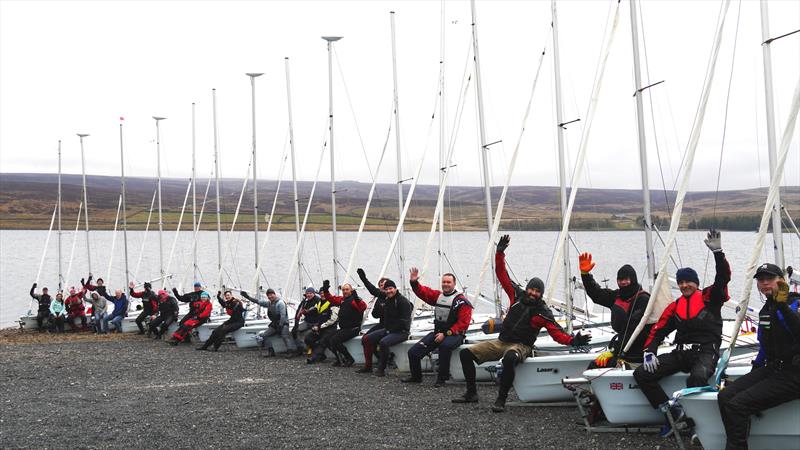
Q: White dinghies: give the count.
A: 15